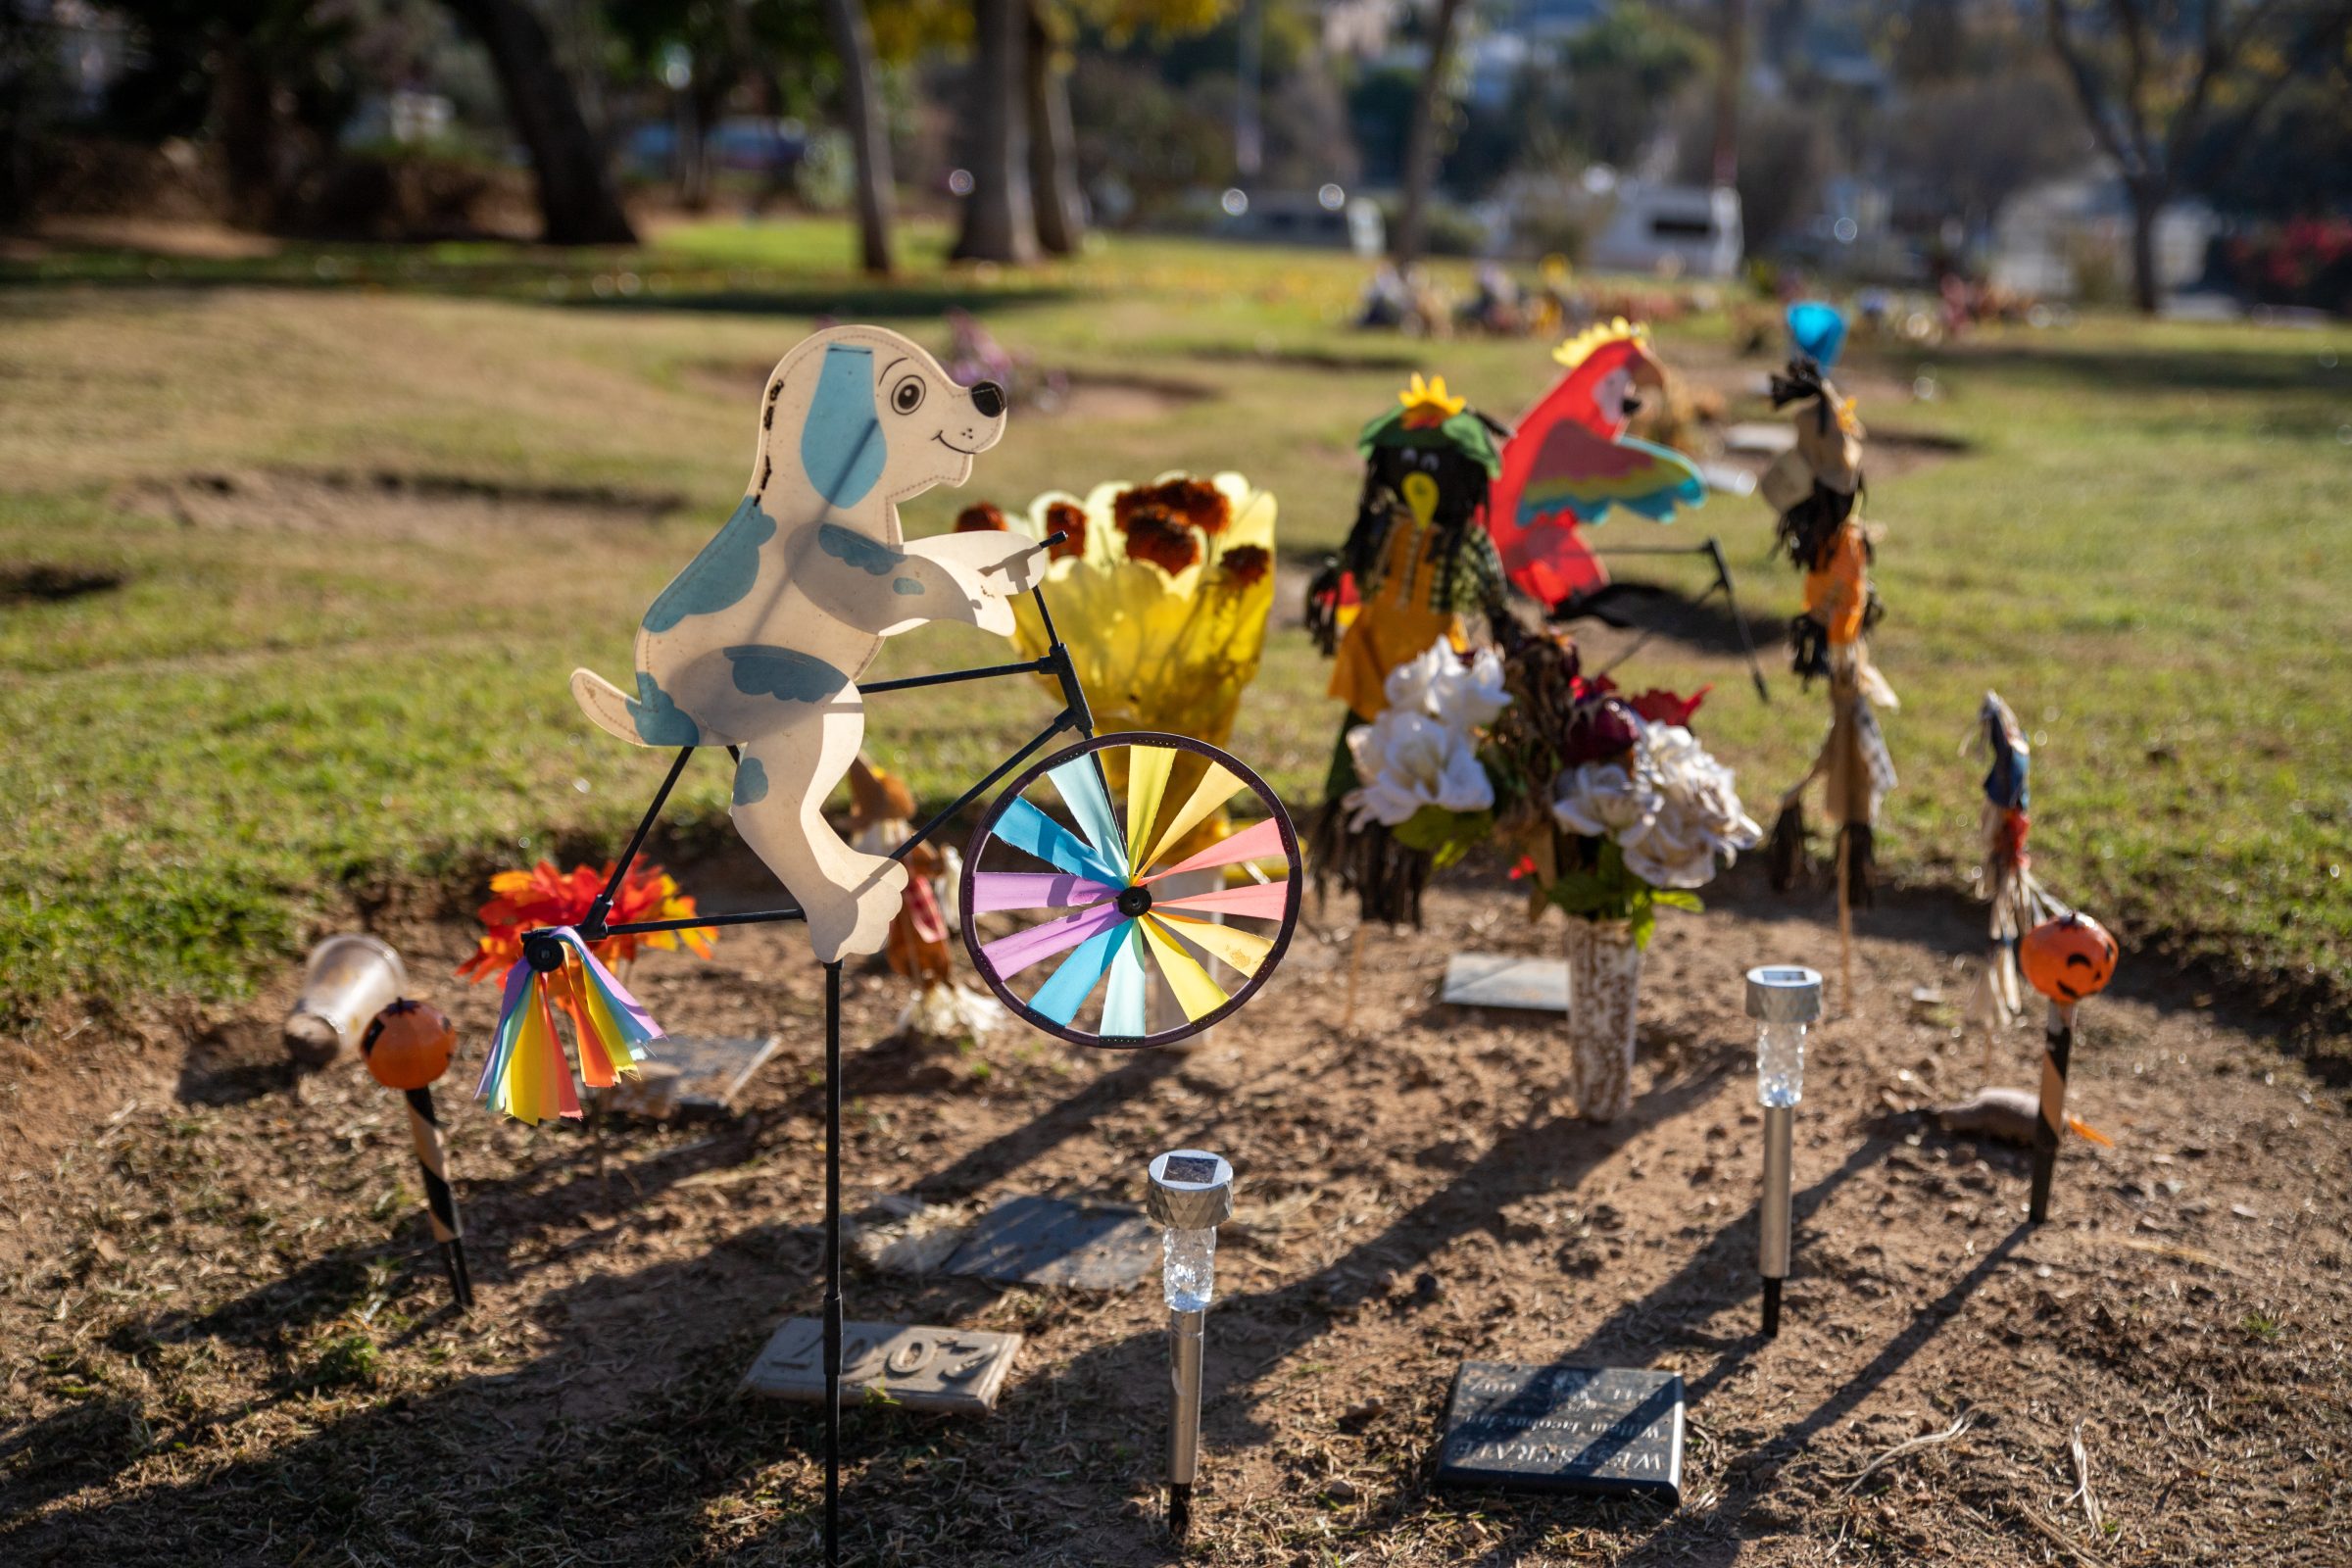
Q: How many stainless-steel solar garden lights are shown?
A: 2